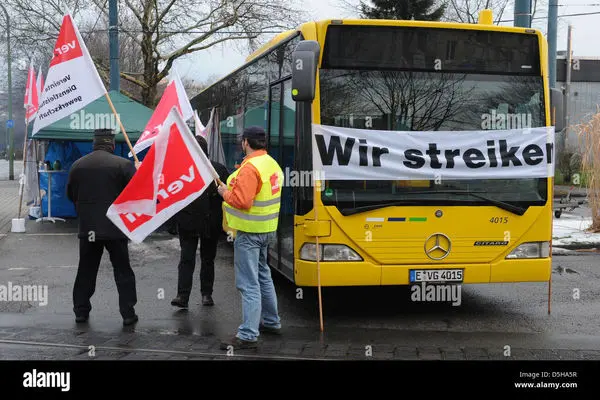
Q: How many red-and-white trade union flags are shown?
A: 5